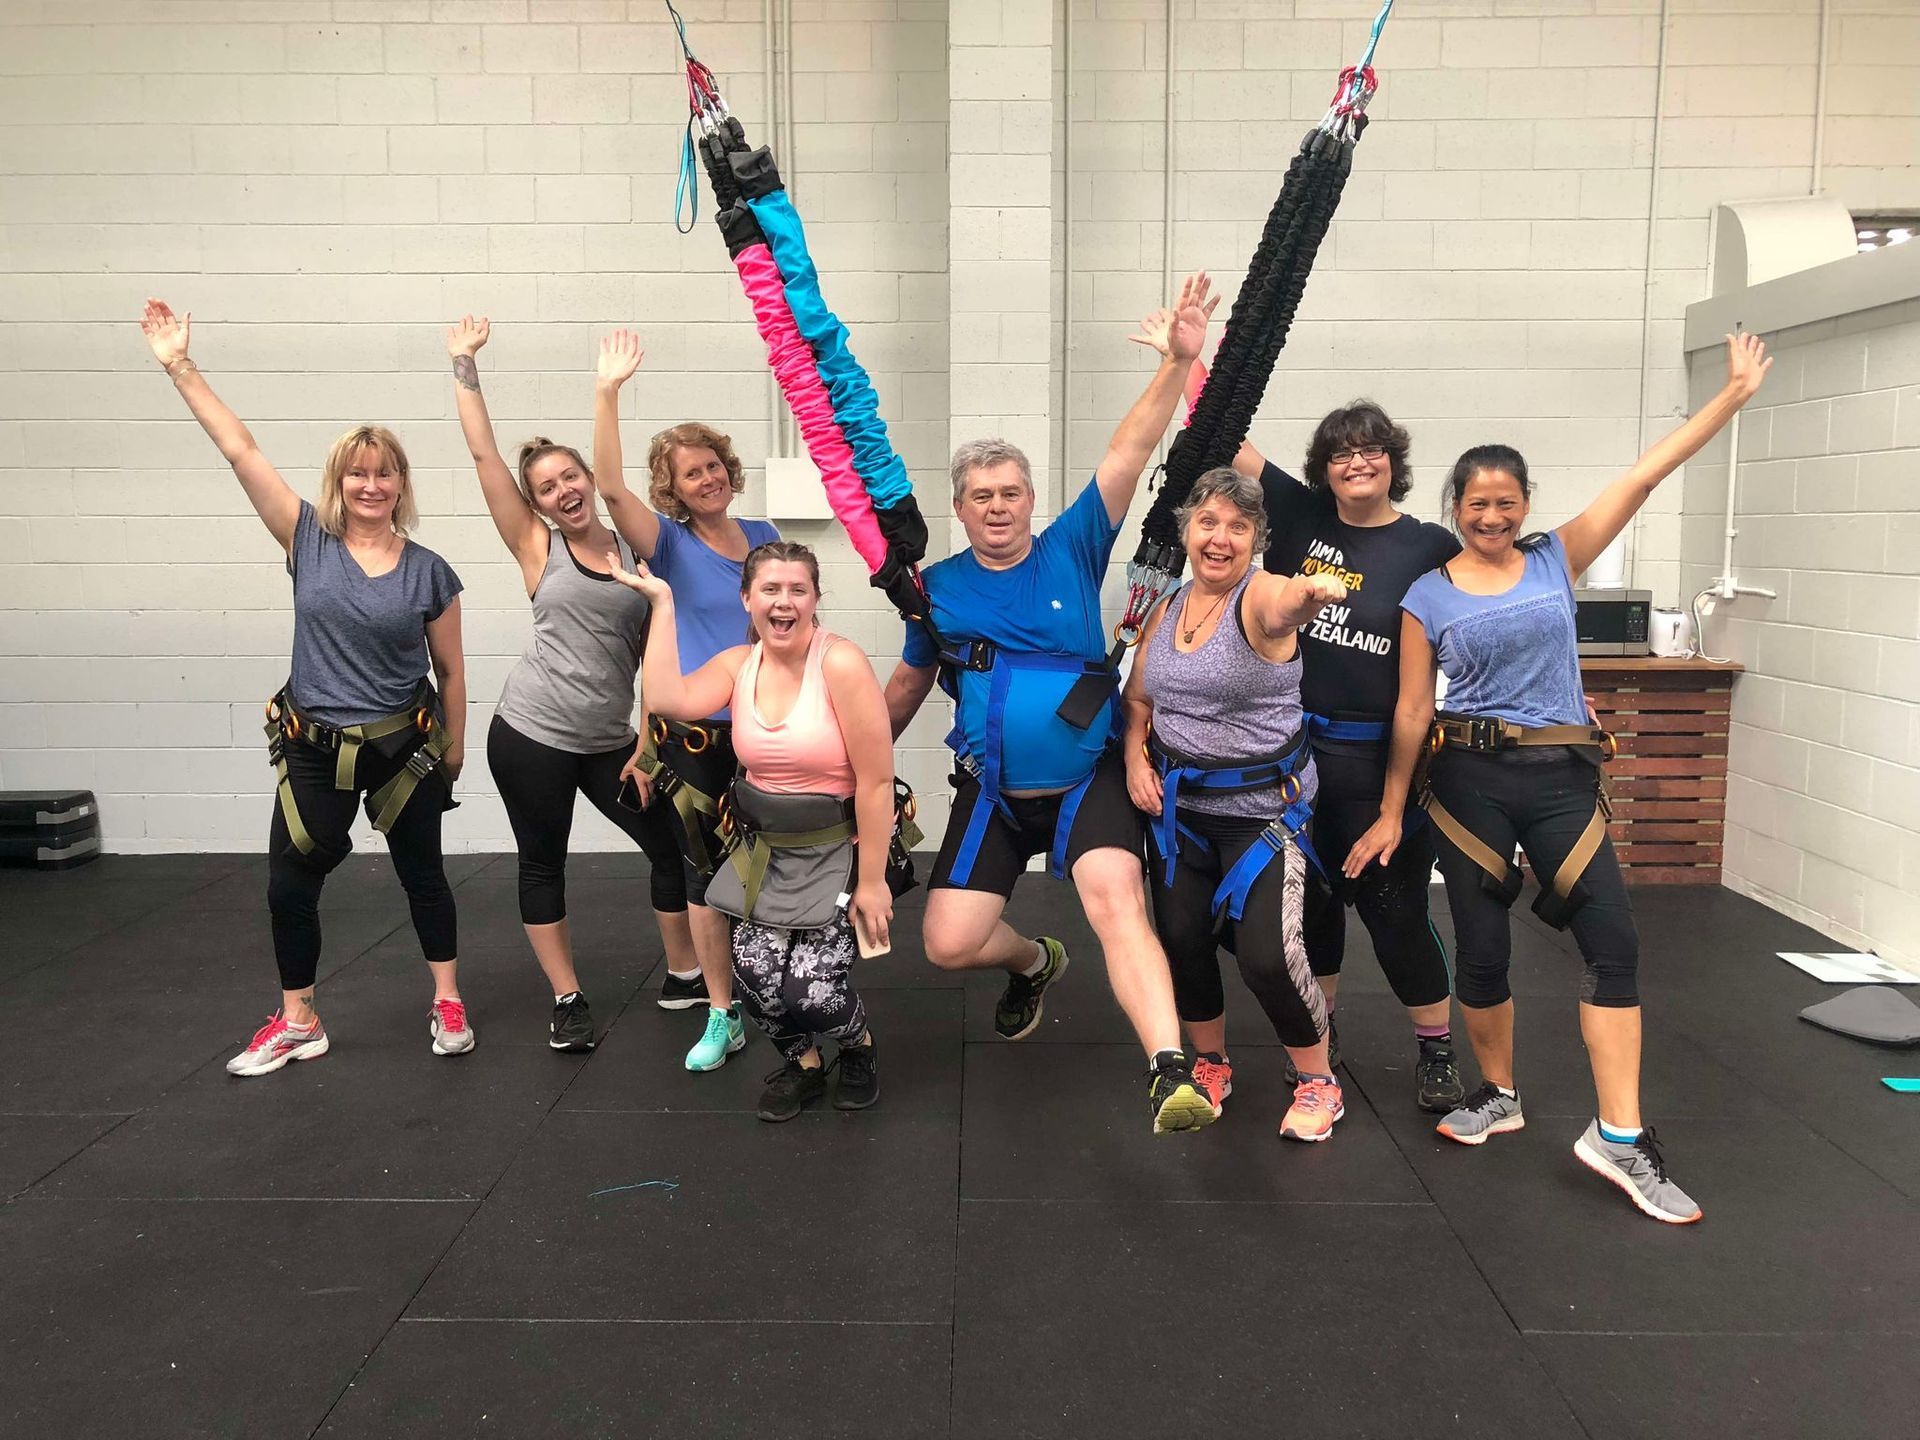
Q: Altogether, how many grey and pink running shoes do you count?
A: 2